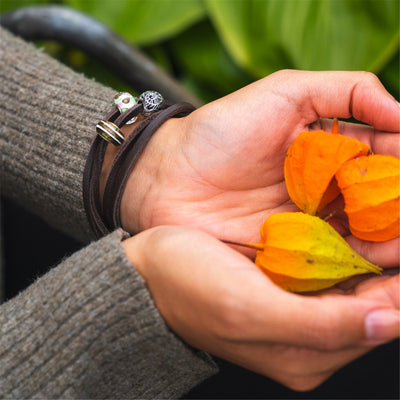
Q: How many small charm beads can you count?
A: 3